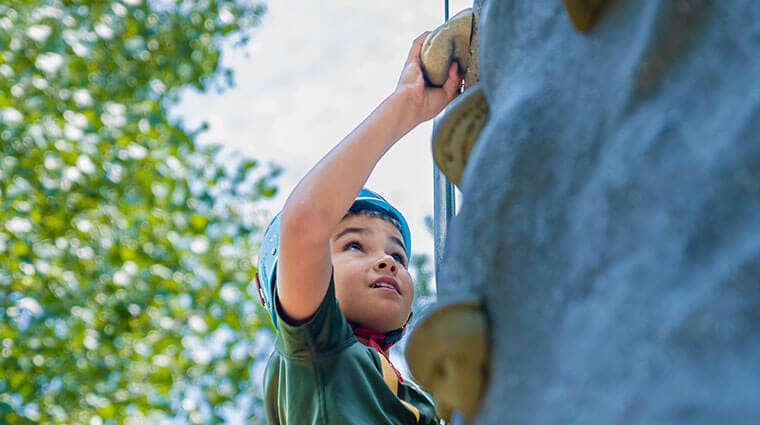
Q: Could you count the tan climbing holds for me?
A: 4